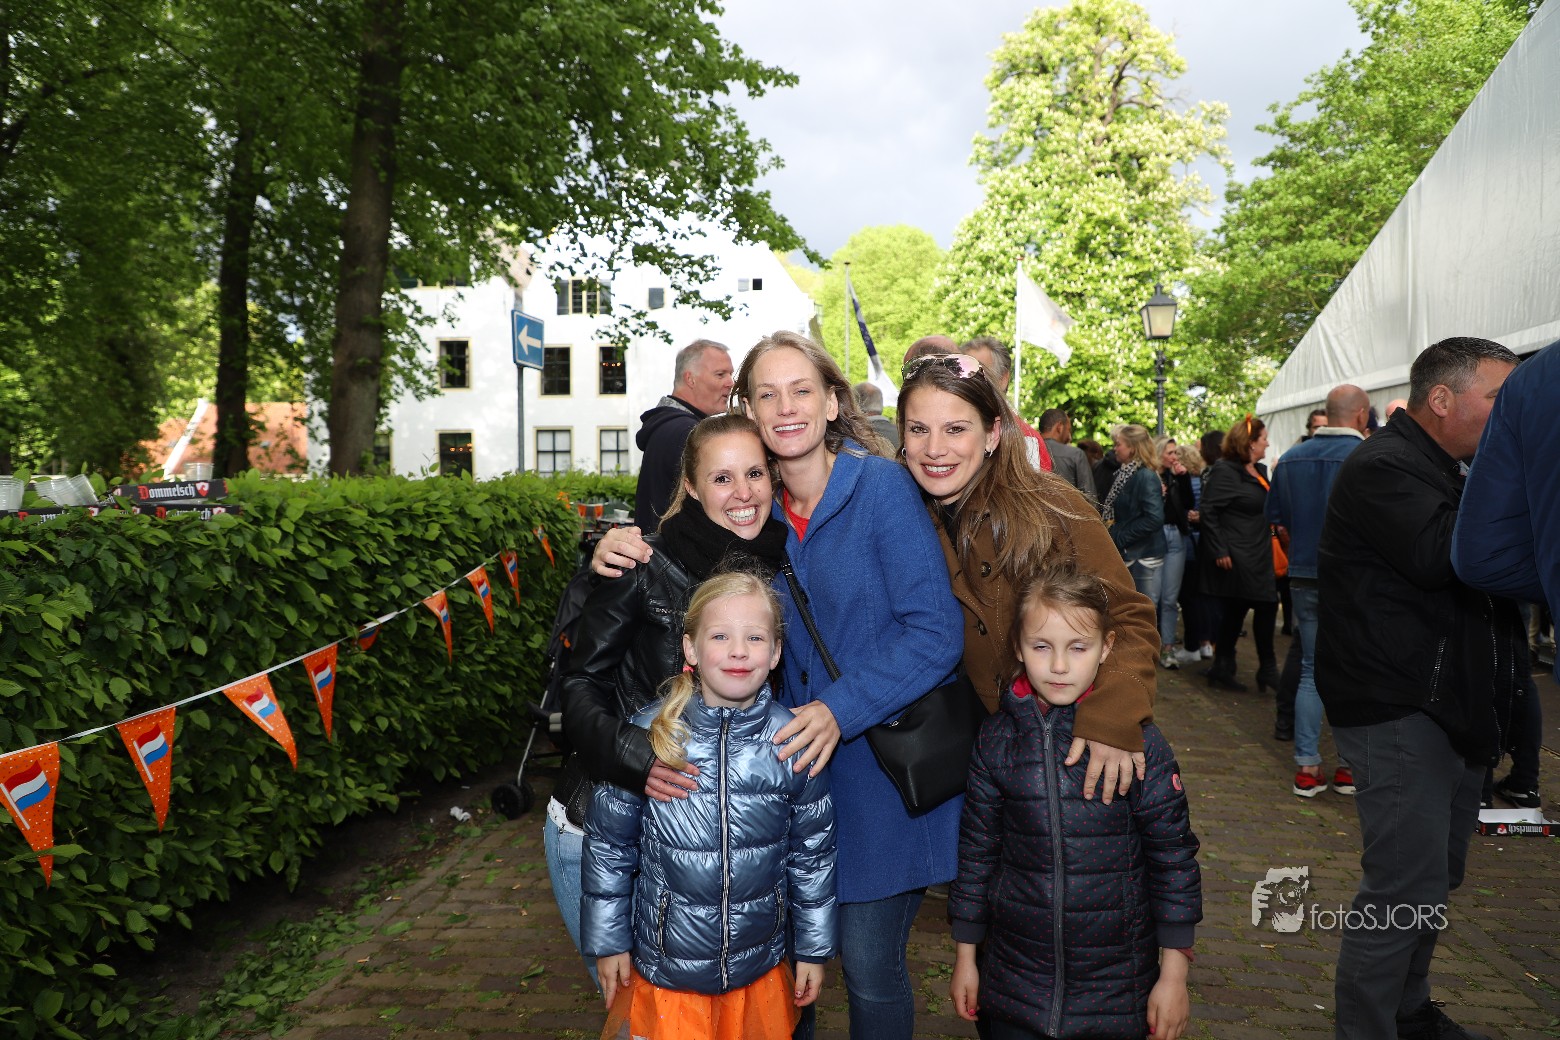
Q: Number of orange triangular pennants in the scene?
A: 9